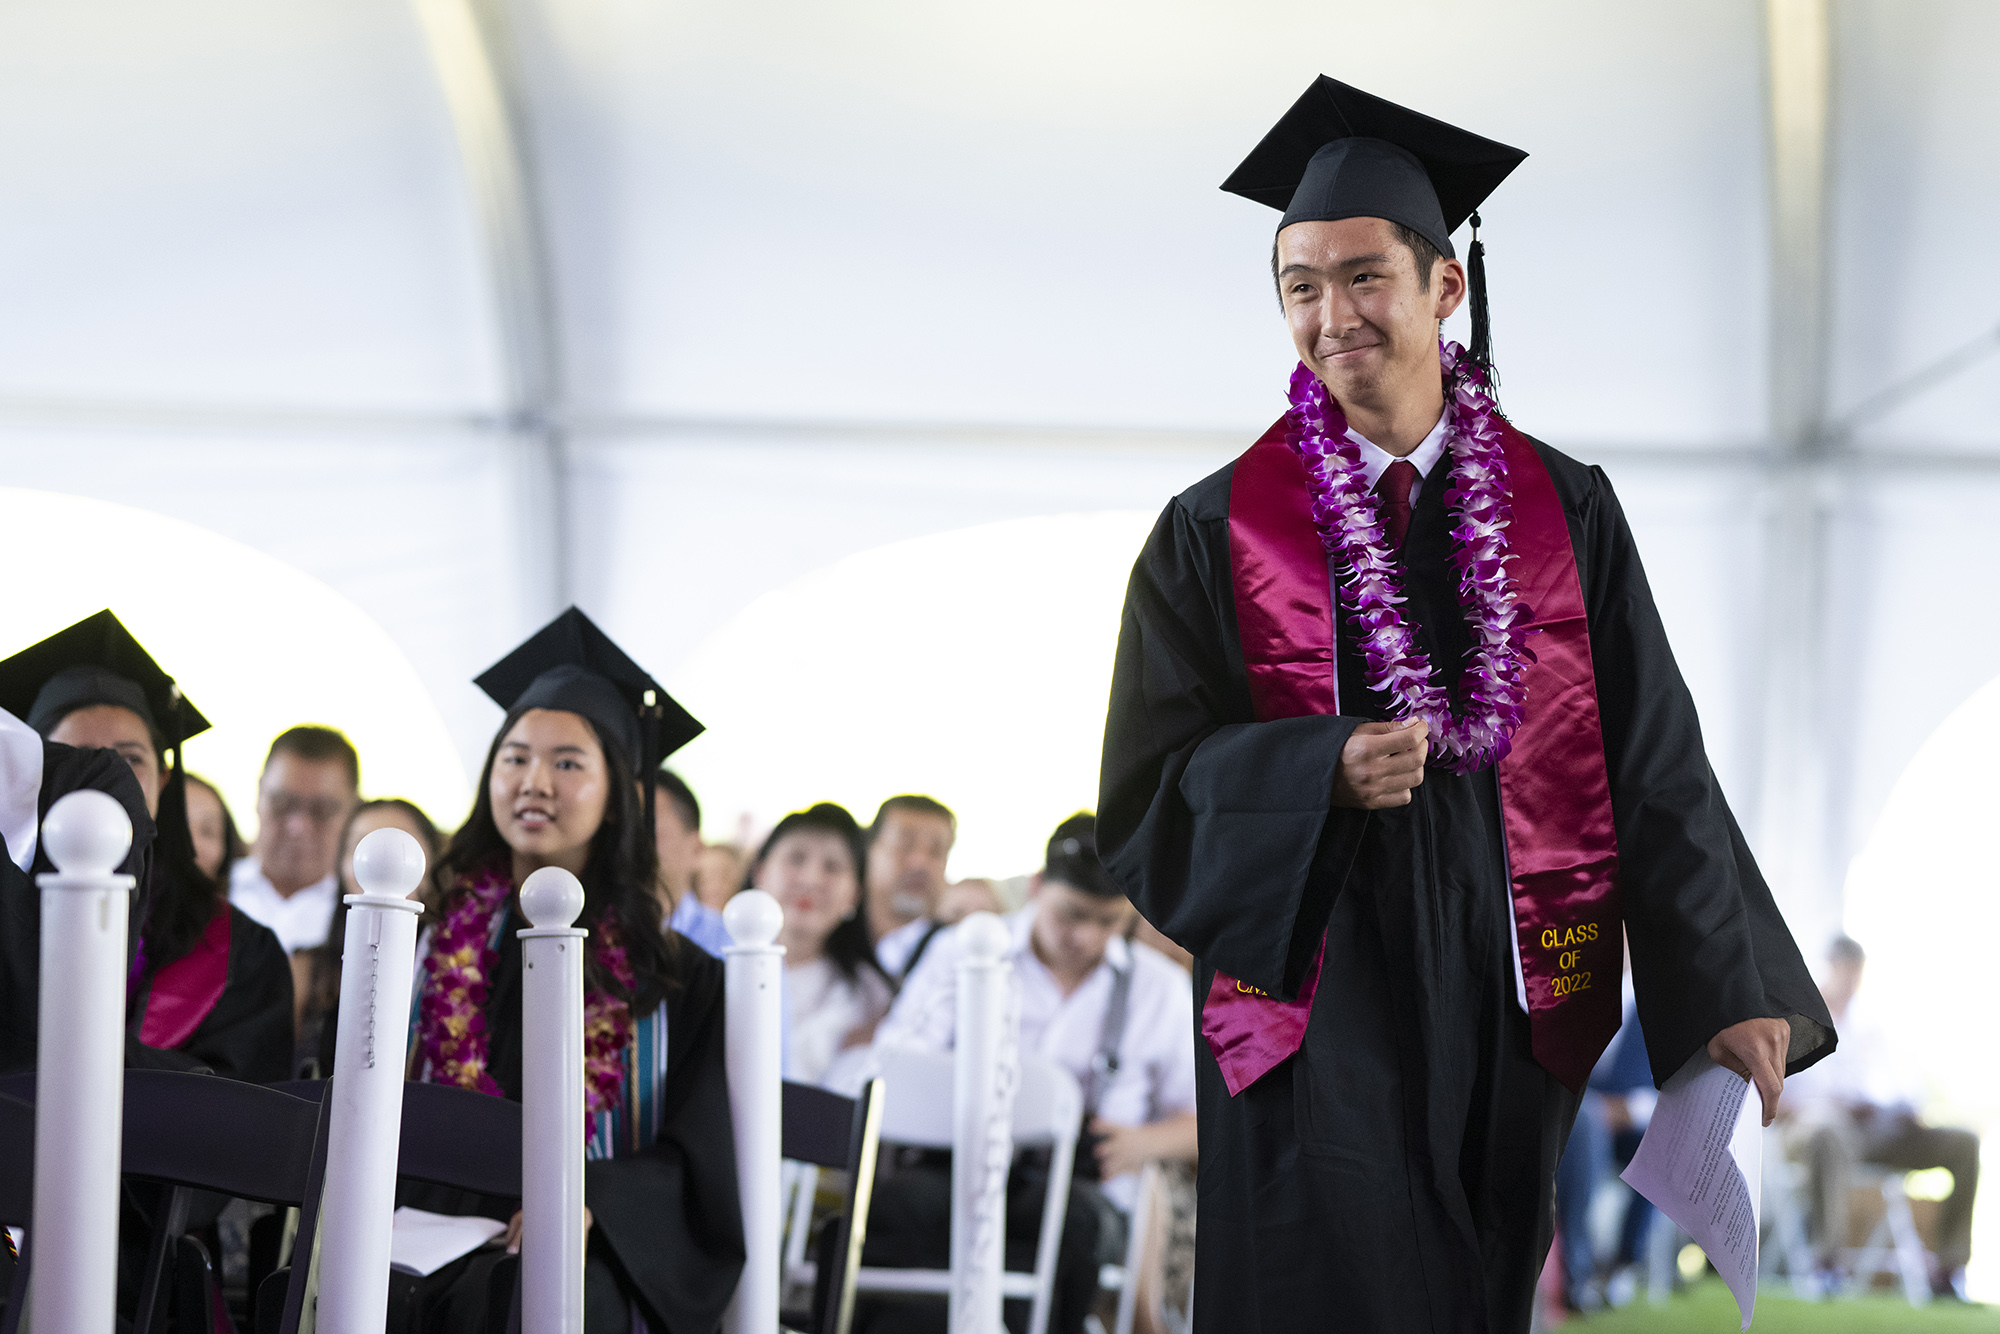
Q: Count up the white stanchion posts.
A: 5